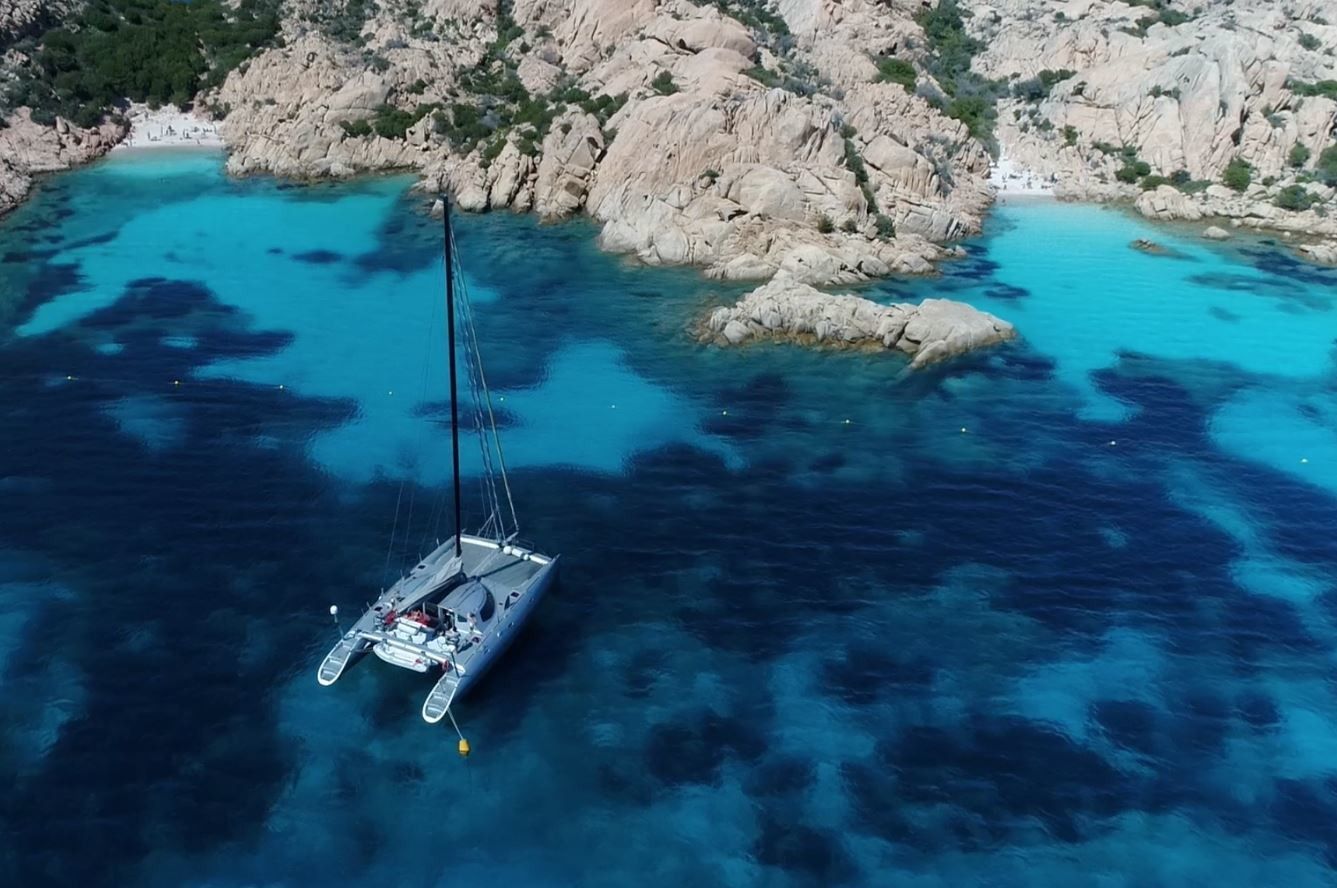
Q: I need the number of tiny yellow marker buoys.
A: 11